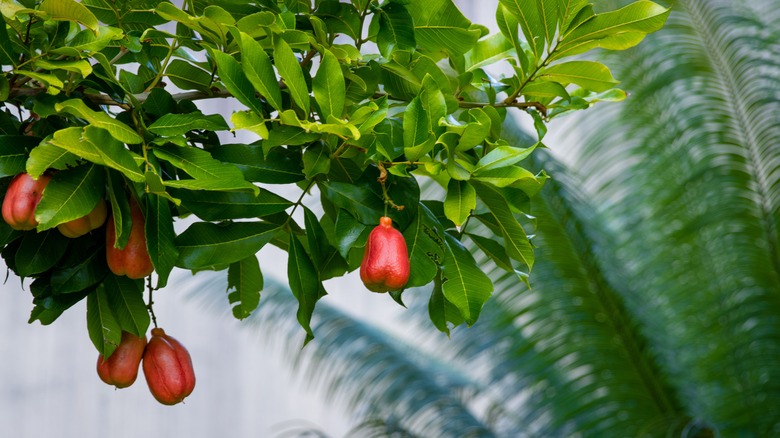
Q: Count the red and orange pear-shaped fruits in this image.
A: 6